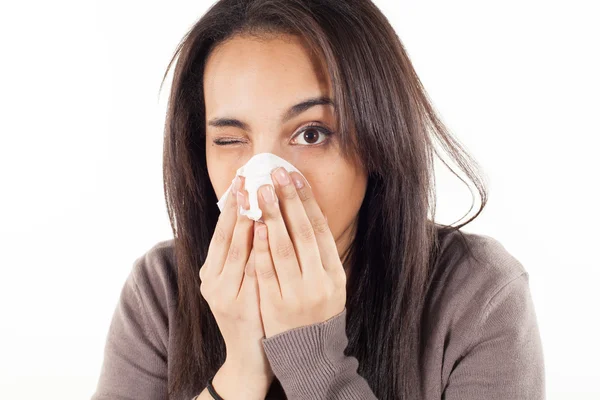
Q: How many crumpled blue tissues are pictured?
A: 0